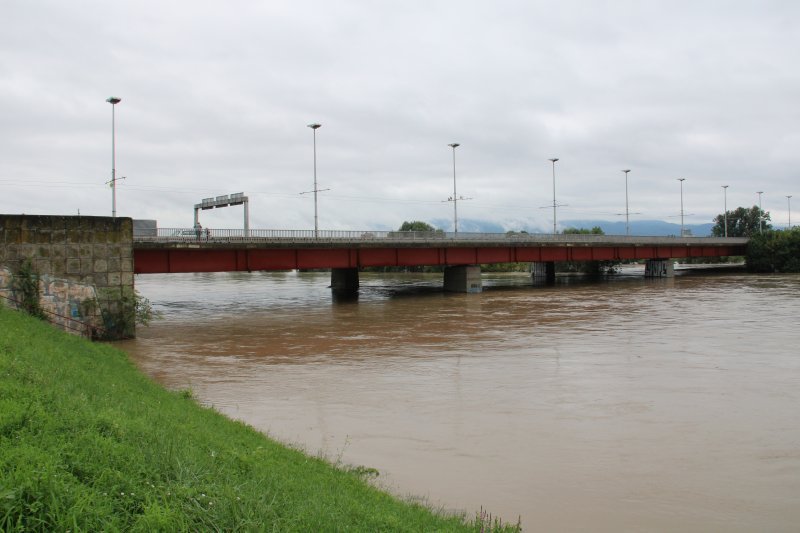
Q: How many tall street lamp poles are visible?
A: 9